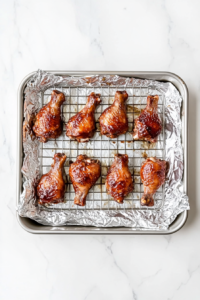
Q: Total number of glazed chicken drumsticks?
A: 8